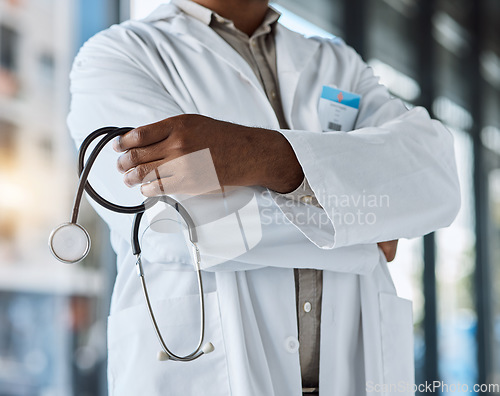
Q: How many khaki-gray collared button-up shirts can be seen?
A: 1